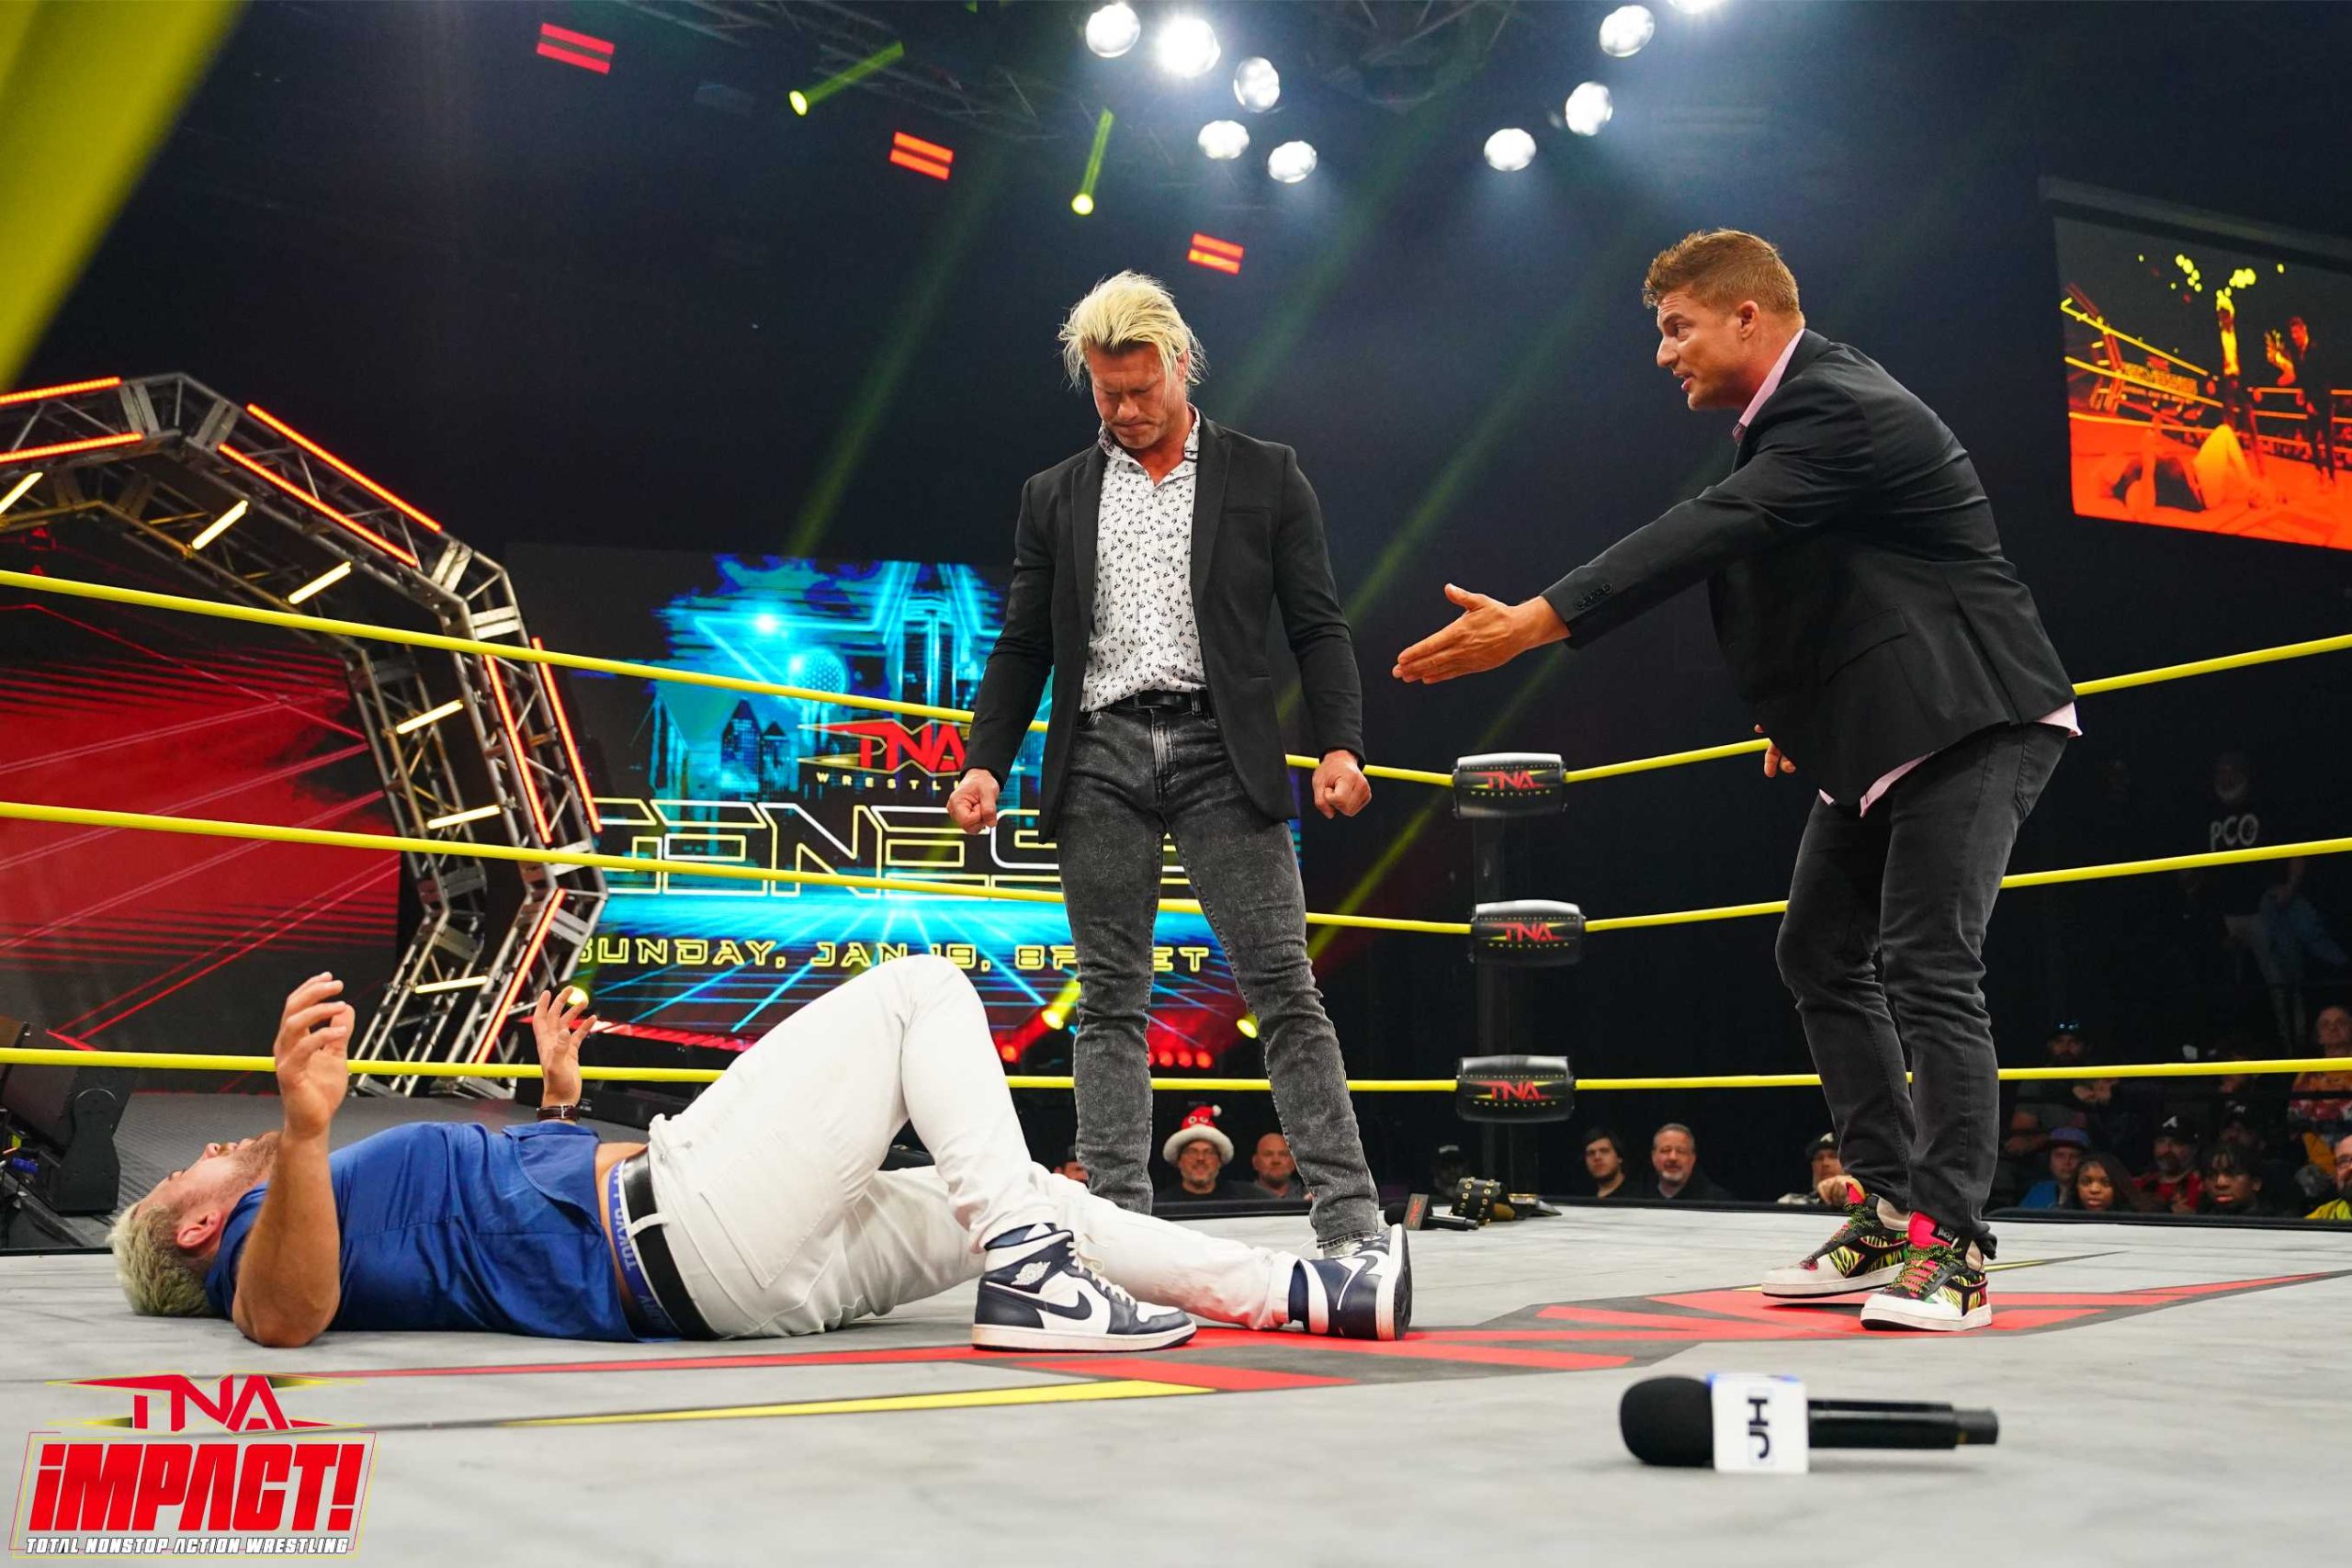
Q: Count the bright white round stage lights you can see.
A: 9